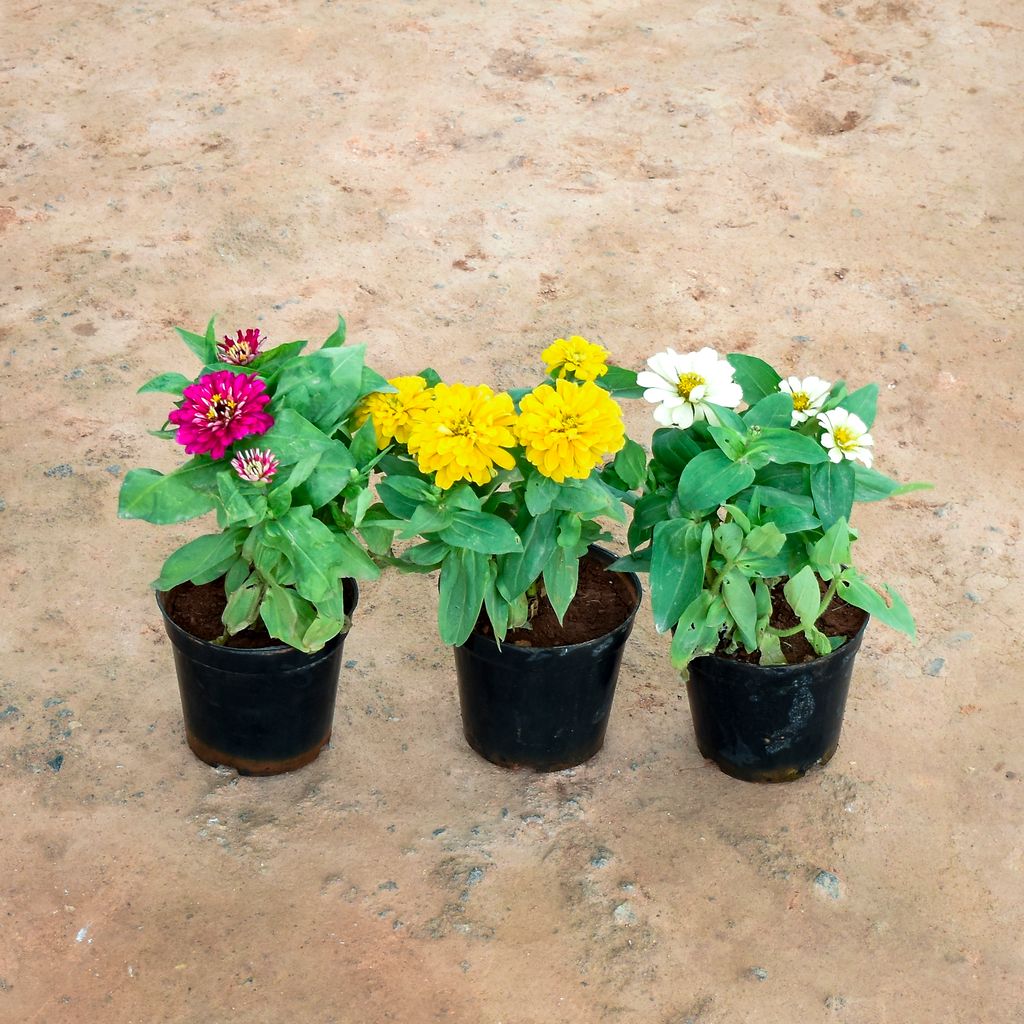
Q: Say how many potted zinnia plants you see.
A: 3